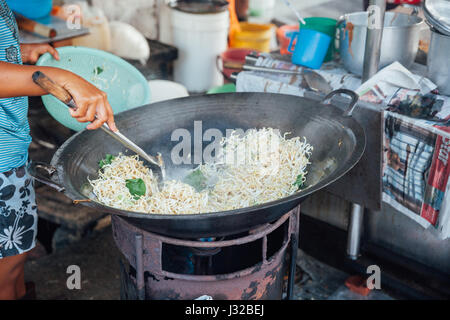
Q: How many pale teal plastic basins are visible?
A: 1